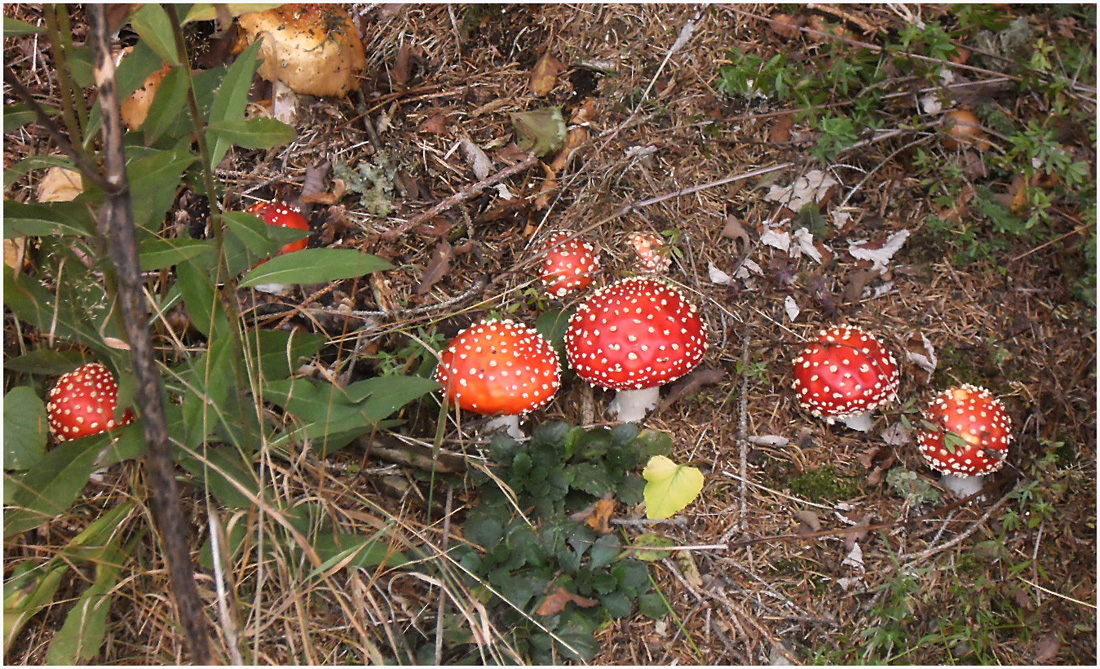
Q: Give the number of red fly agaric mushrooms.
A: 8